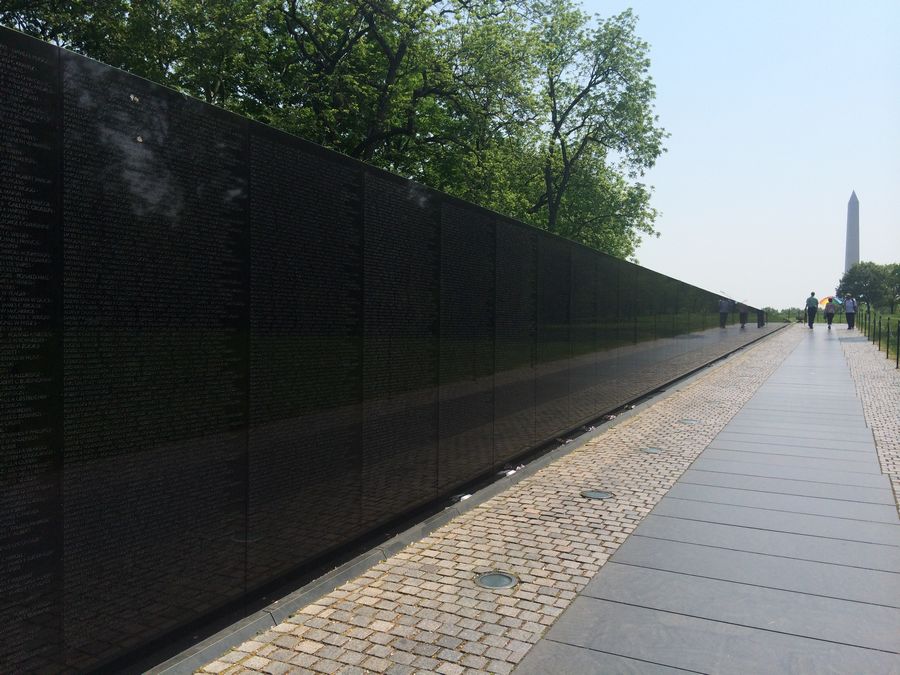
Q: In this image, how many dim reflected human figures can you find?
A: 3